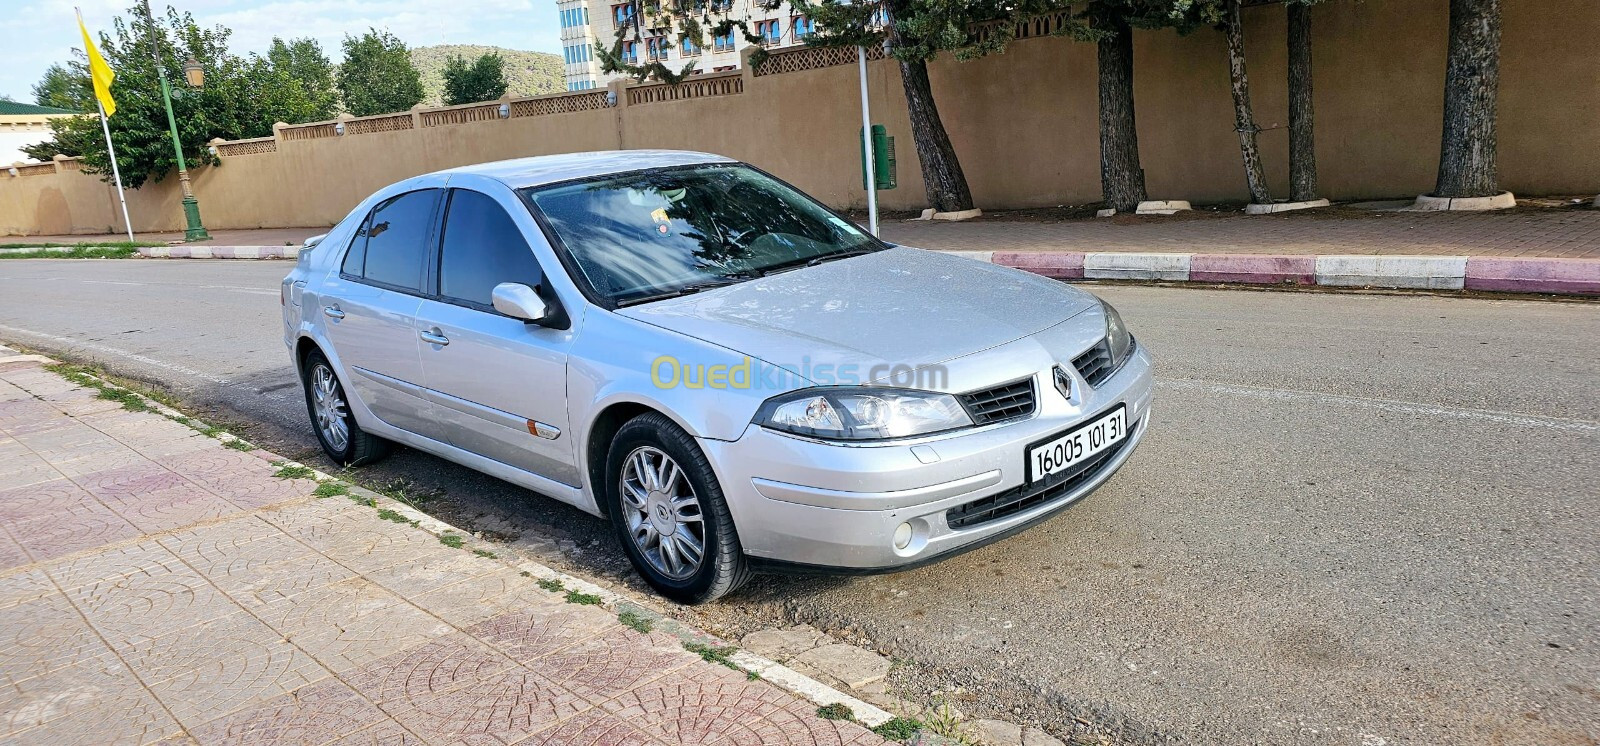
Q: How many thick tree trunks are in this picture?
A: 3